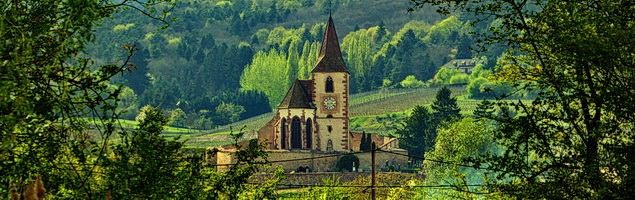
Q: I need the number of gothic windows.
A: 4